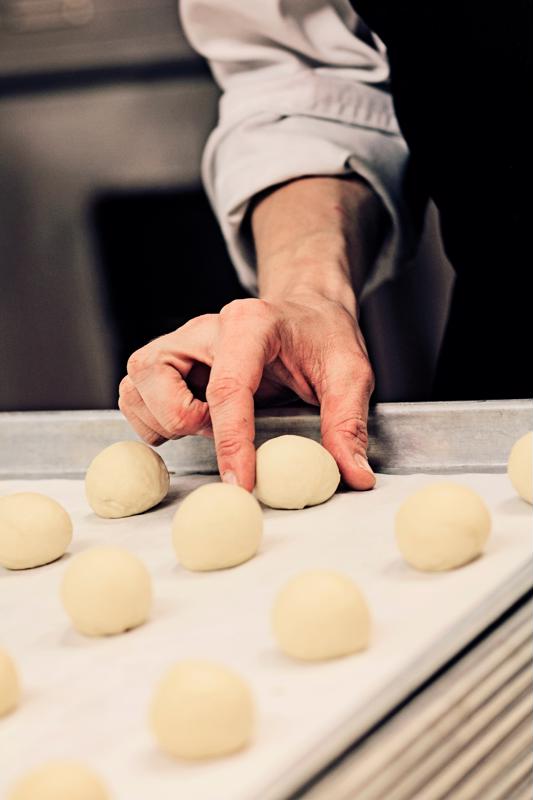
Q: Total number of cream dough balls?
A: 11